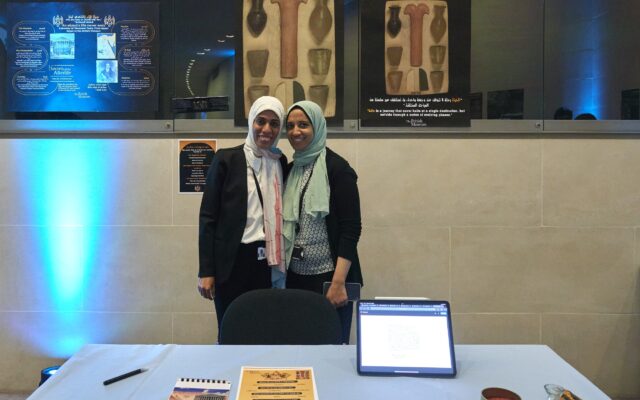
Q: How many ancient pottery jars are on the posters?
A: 12